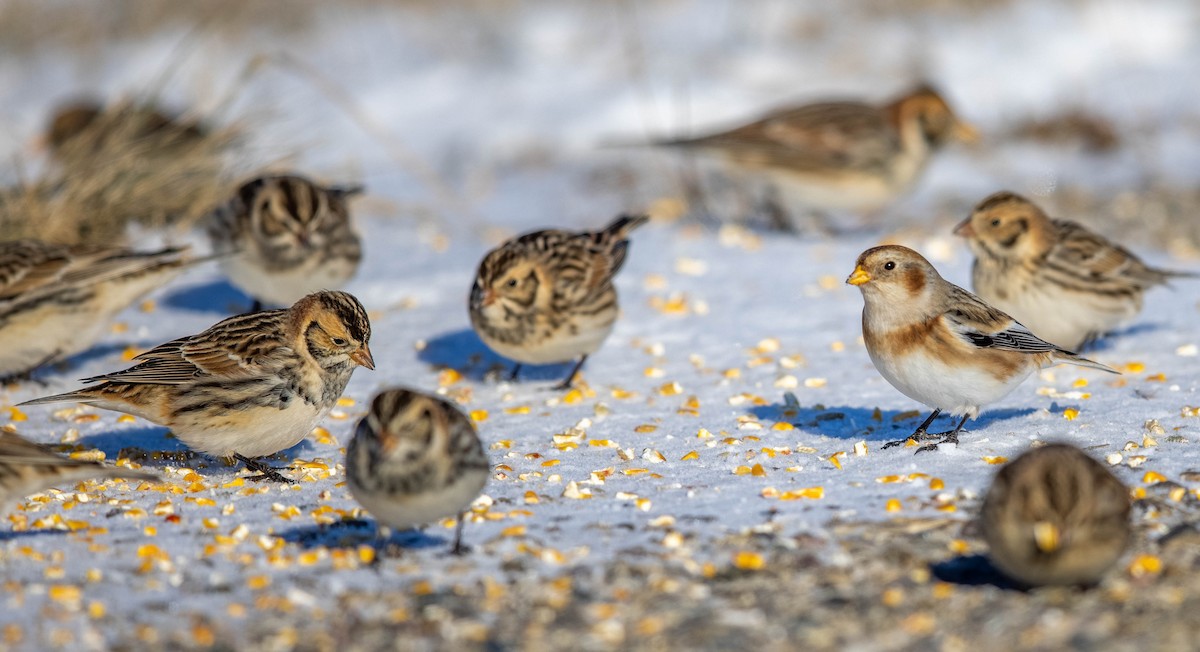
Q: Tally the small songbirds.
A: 11